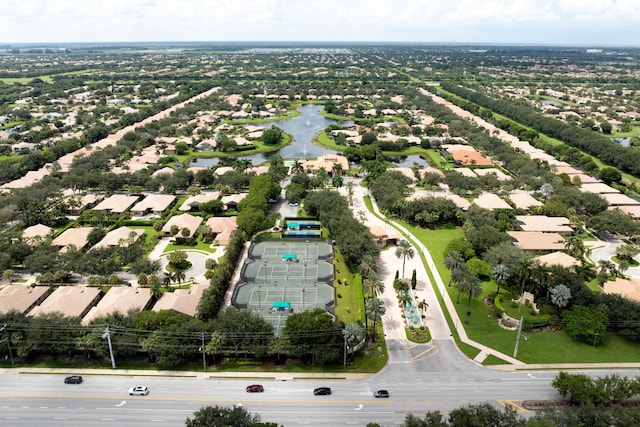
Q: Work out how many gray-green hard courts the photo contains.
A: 4